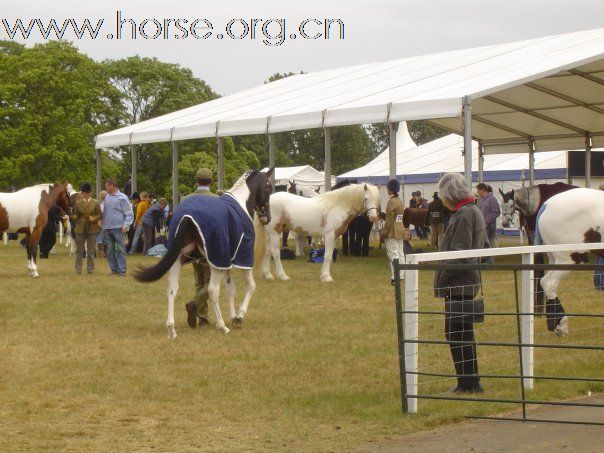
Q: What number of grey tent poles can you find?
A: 11